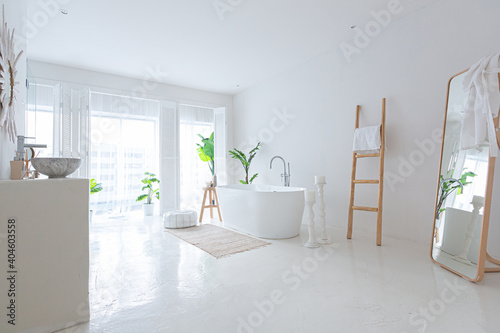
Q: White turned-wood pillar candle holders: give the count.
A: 2